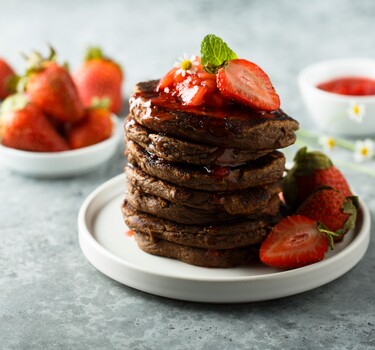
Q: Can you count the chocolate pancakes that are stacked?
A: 7